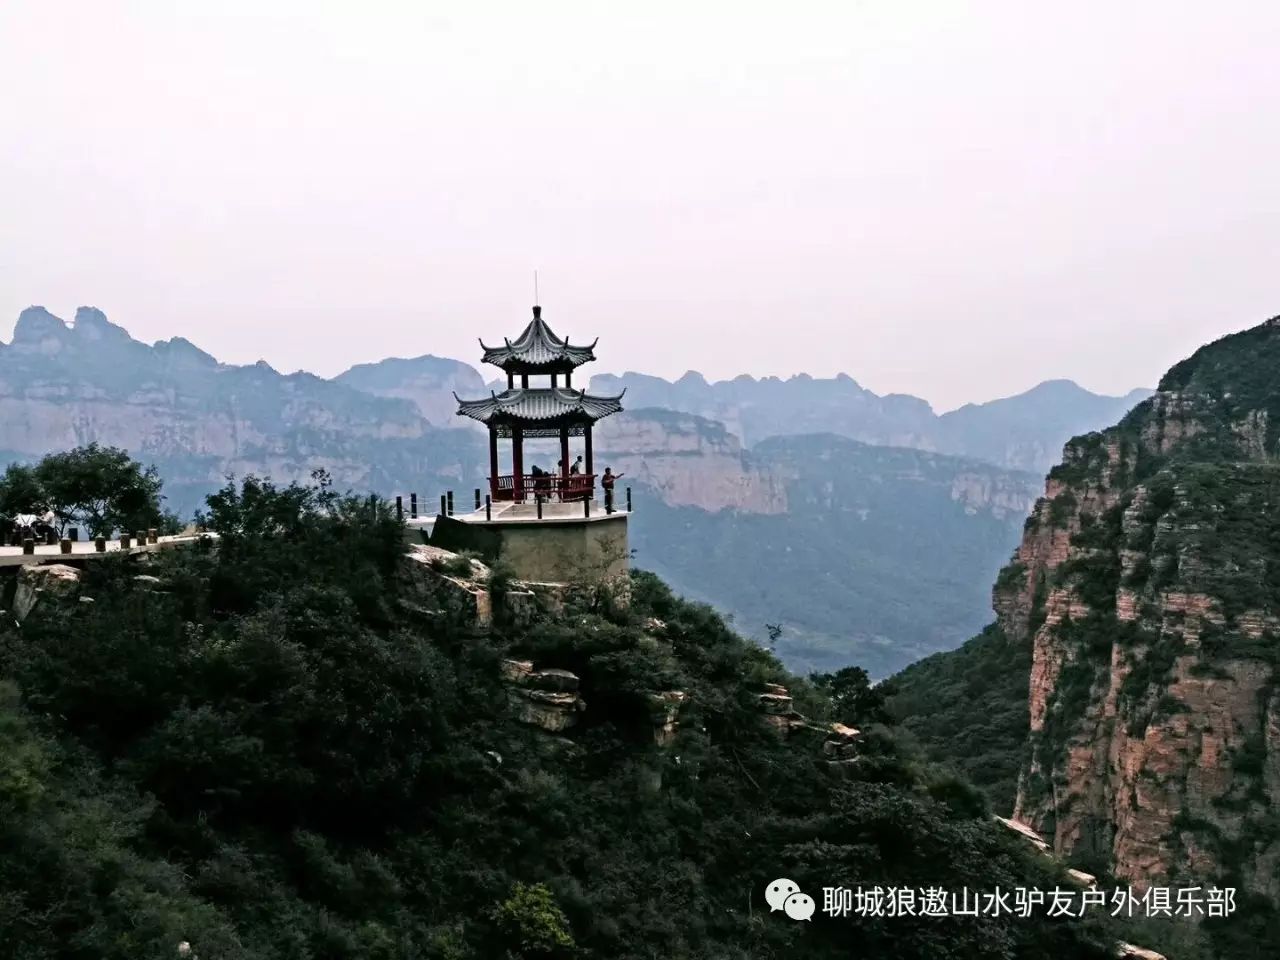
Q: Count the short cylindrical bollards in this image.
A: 6